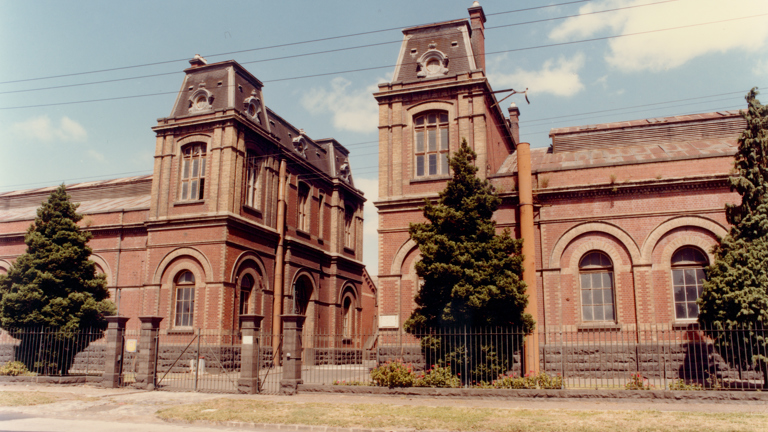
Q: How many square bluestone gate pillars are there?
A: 4